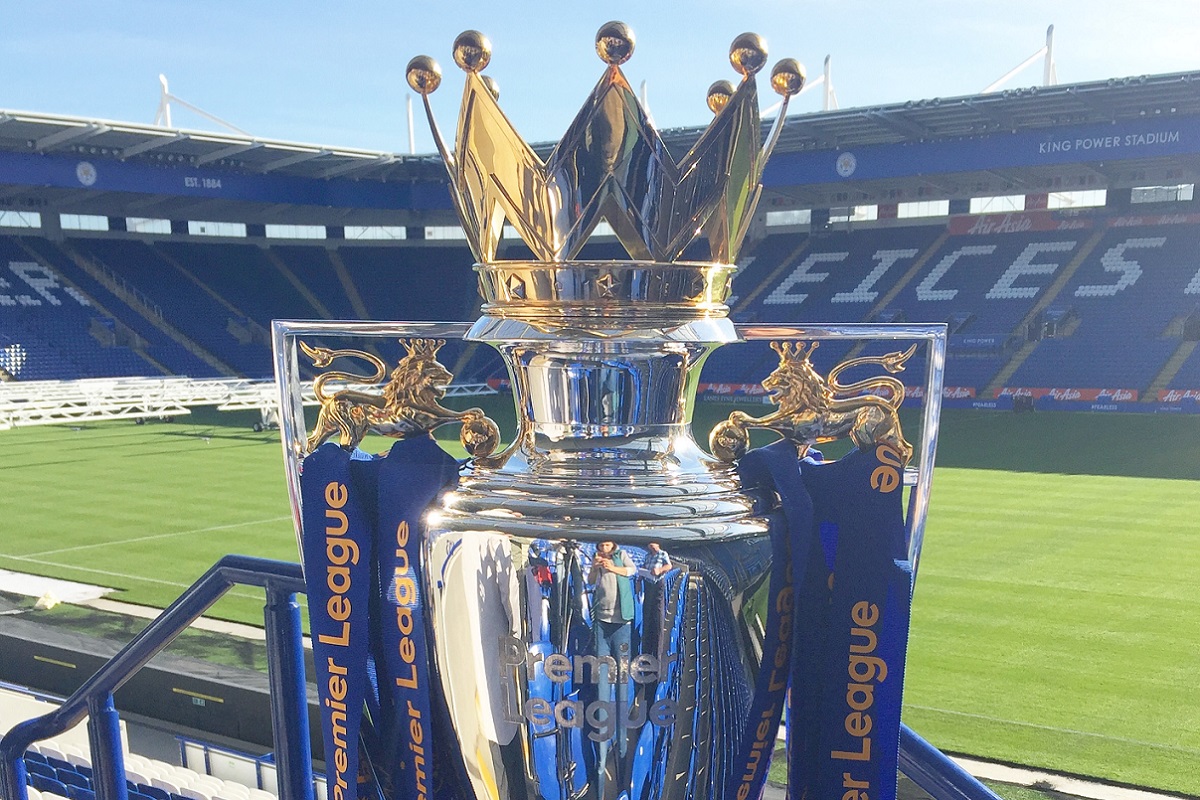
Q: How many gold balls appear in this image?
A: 9